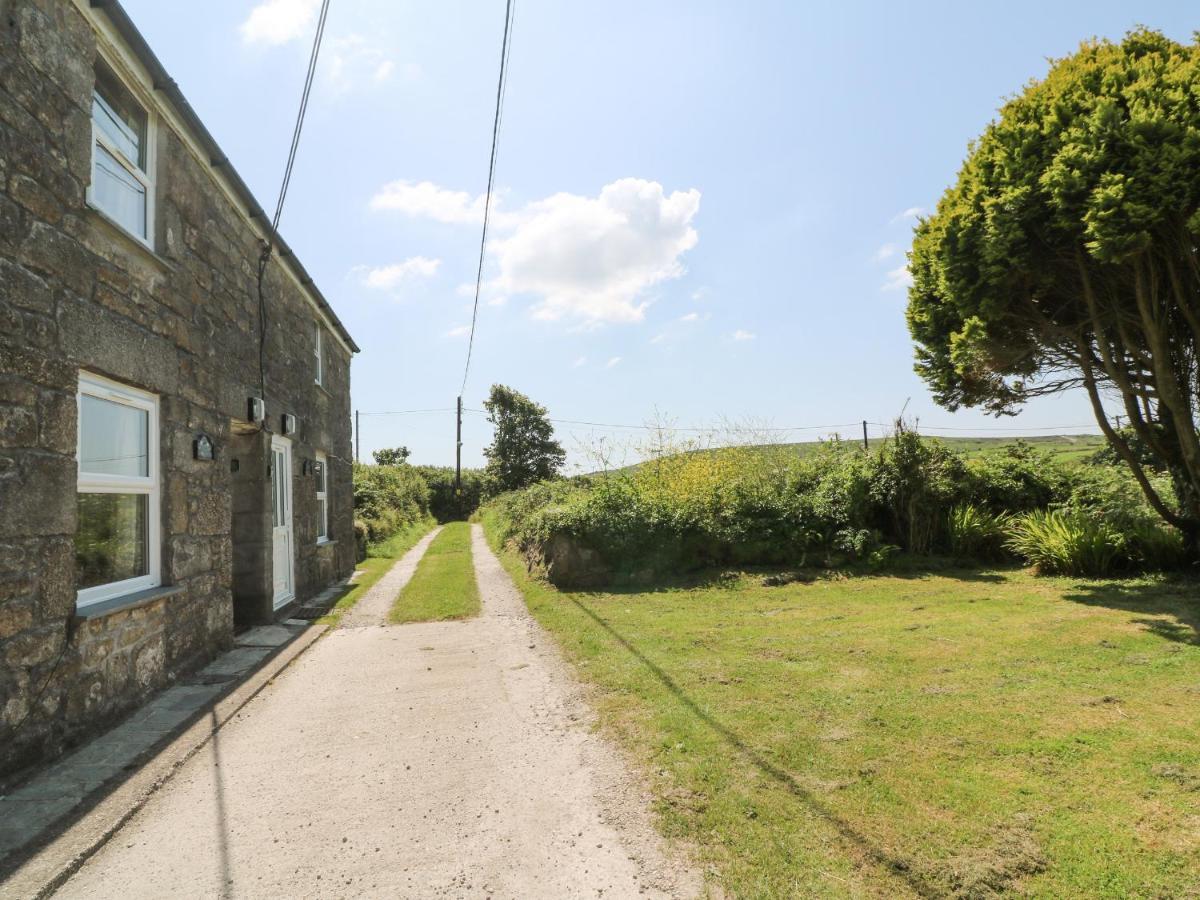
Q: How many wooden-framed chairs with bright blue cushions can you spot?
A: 0